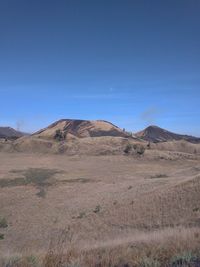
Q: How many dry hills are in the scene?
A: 3